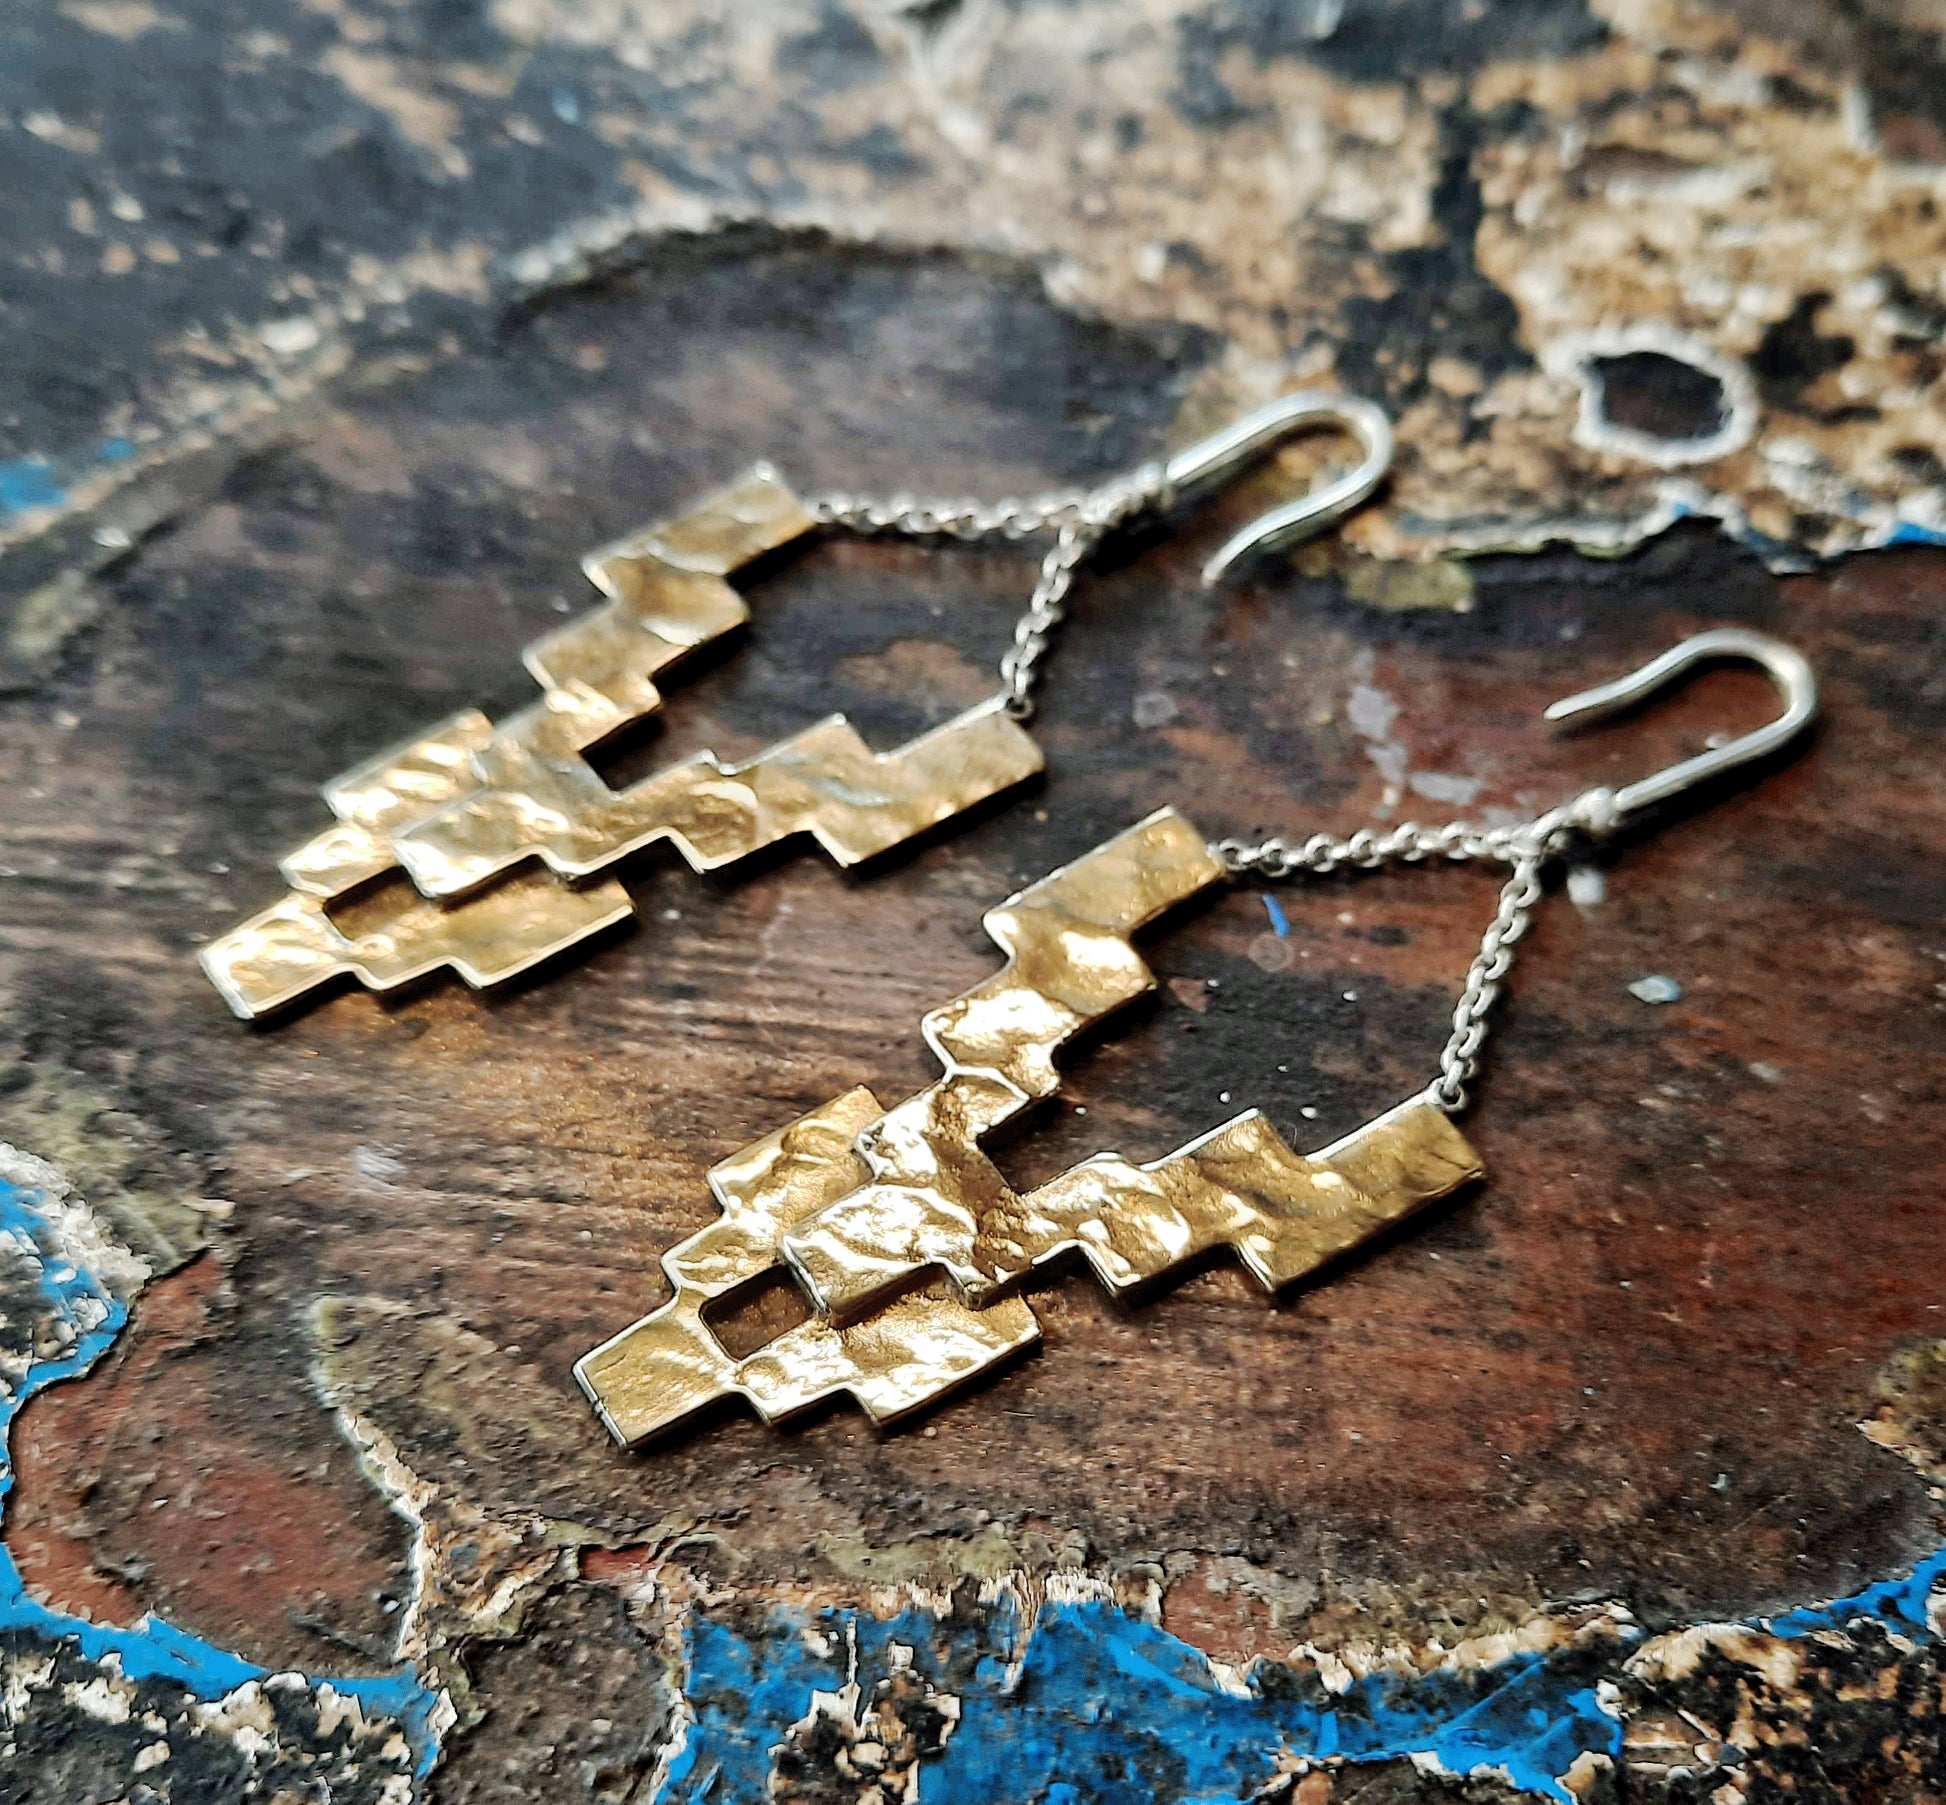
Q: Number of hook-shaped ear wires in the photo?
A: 2